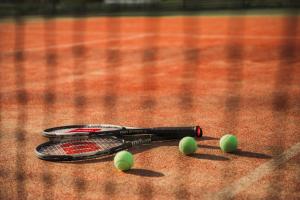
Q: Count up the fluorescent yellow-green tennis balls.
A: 3